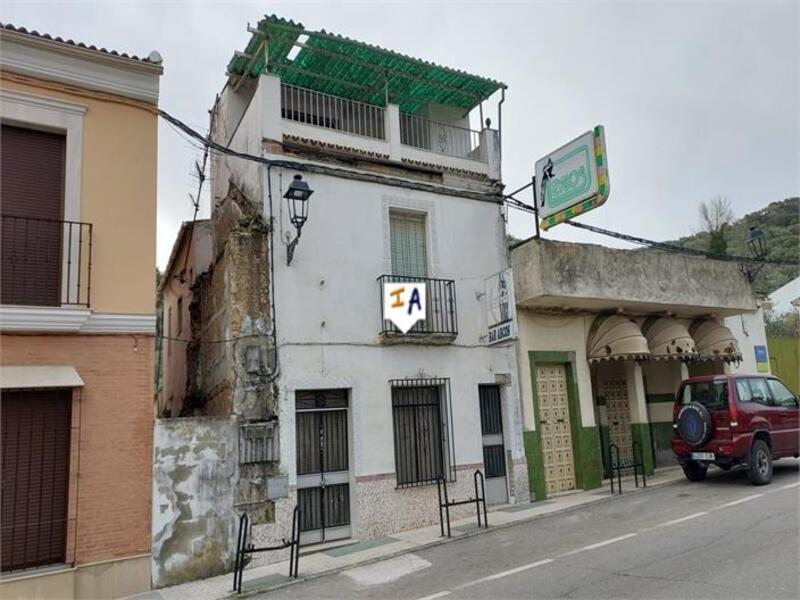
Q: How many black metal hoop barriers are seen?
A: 3